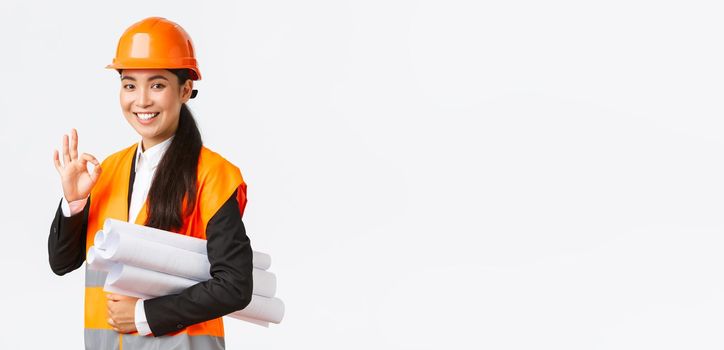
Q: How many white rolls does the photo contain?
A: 5